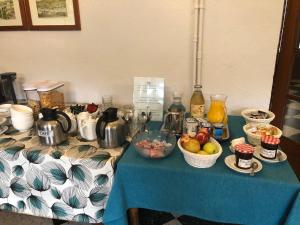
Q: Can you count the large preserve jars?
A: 2